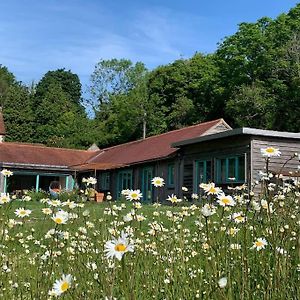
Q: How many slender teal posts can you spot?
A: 3